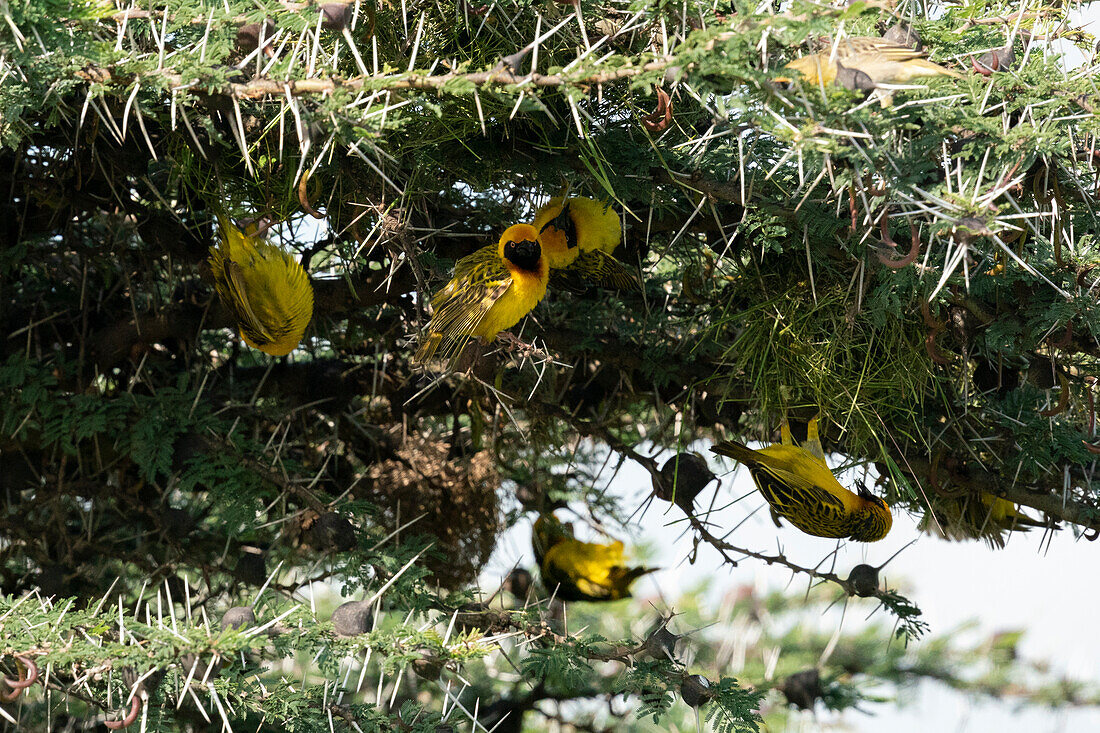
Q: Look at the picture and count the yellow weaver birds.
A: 7